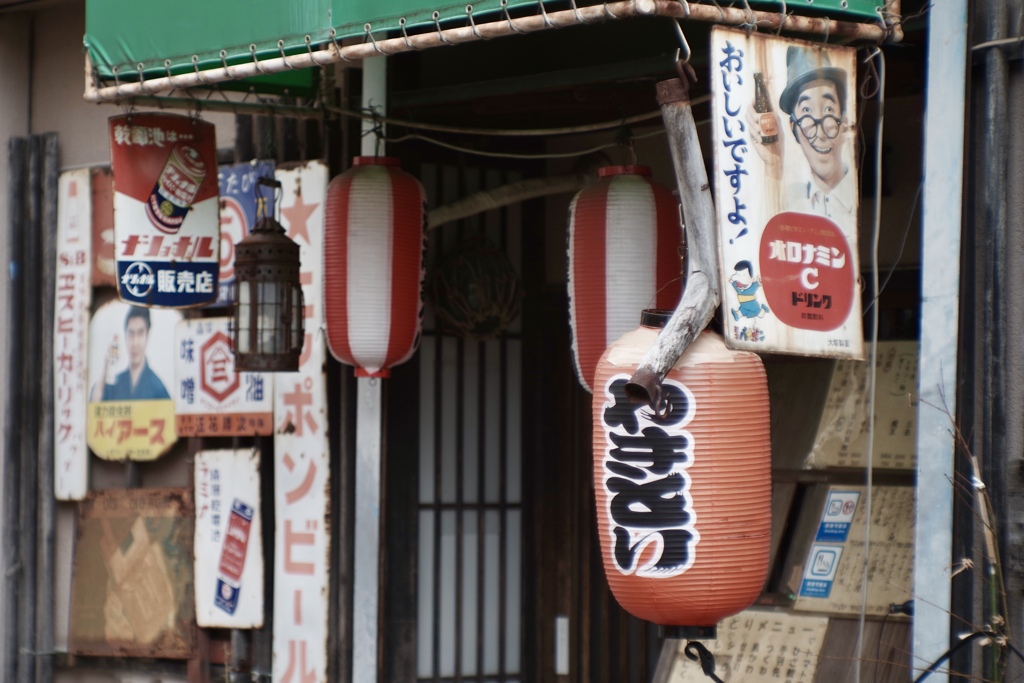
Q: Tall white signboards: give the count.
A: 2